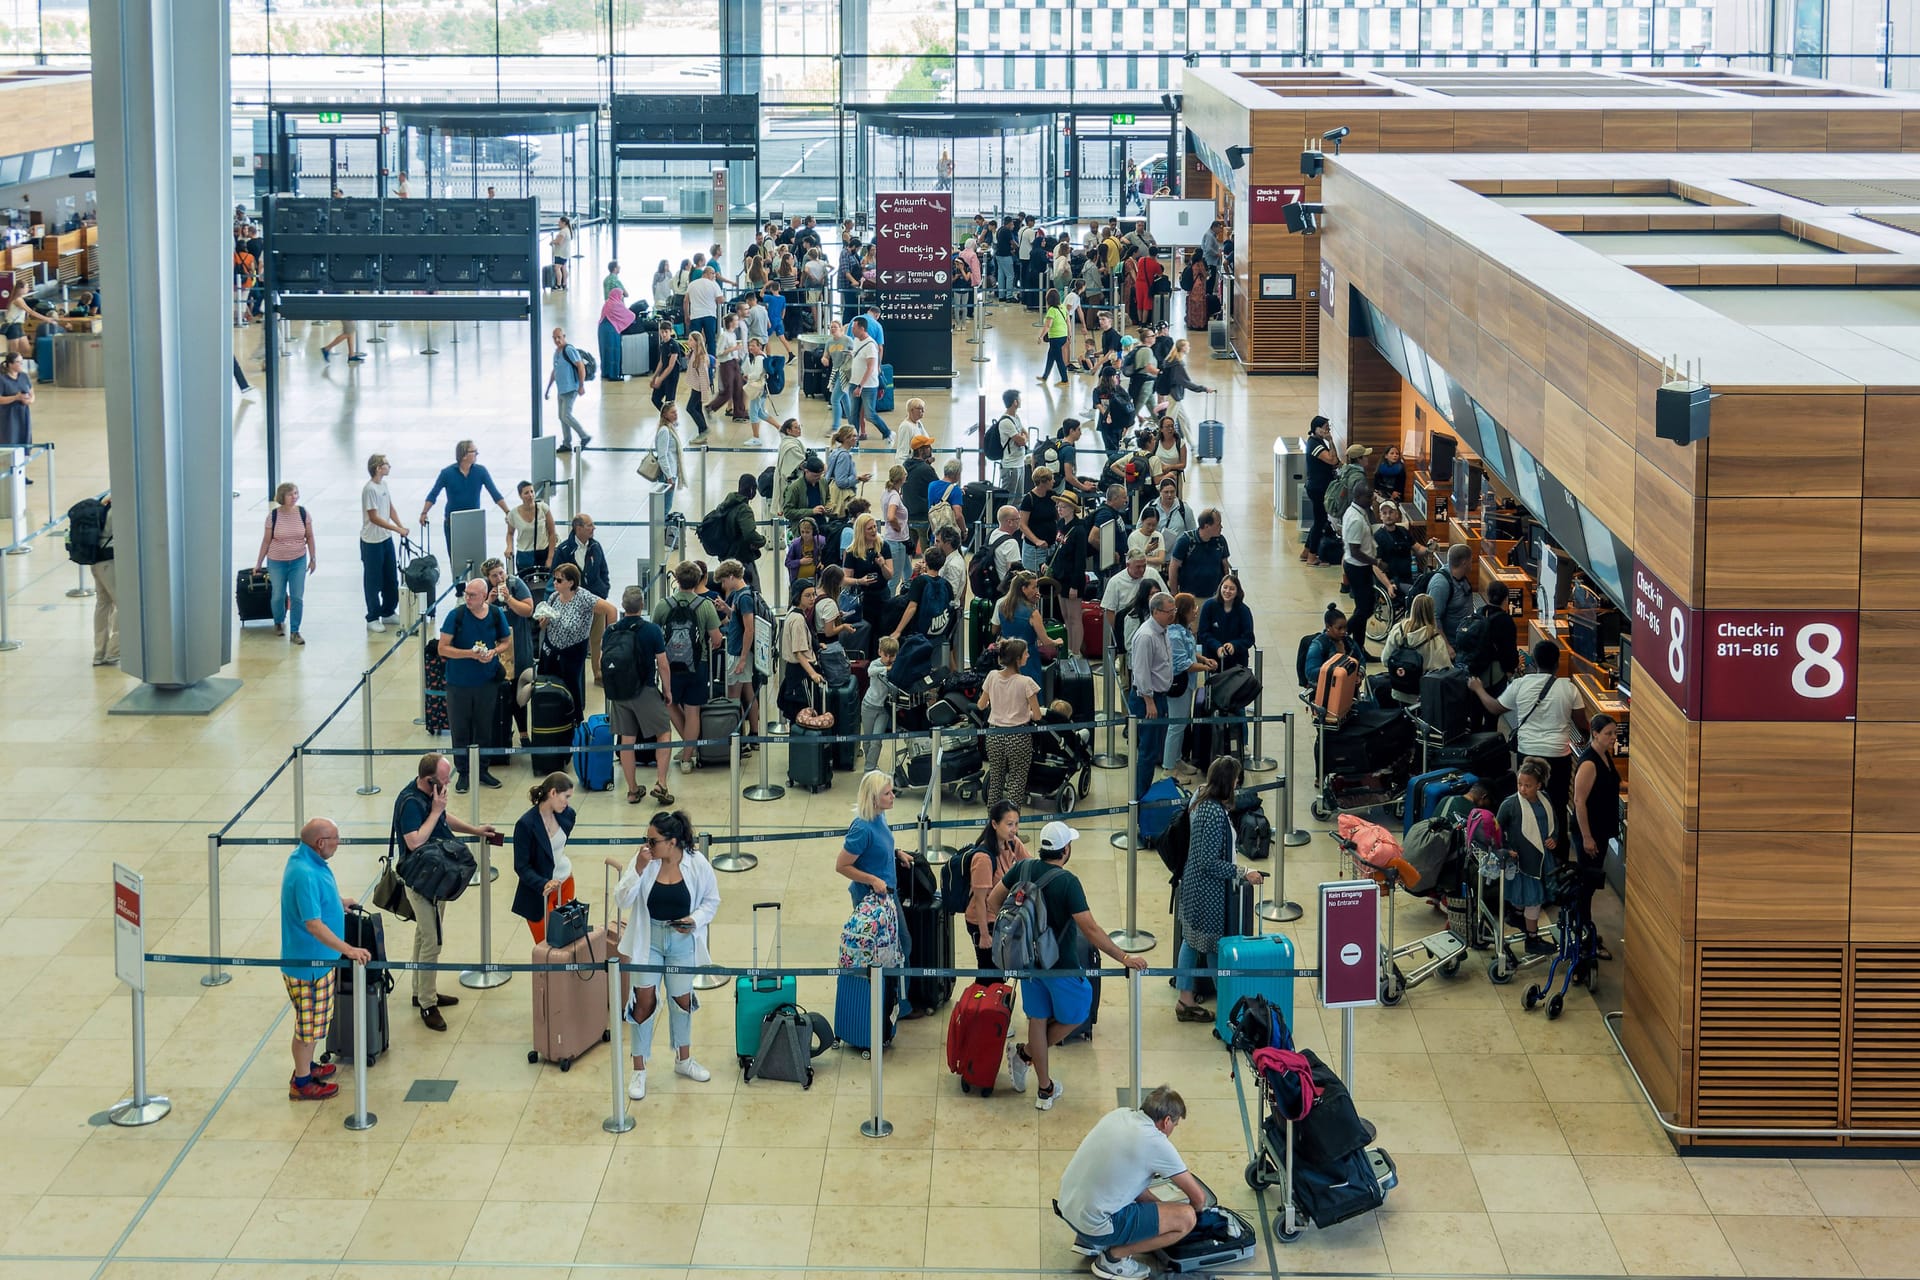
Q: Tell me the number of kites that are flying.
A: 0